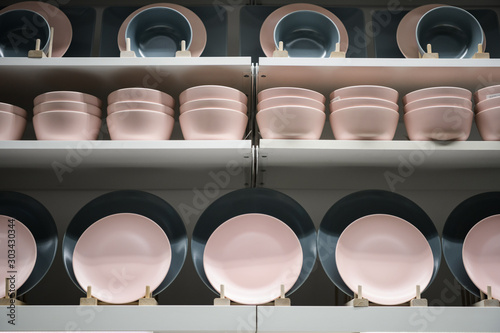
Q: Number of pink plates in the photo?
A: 9